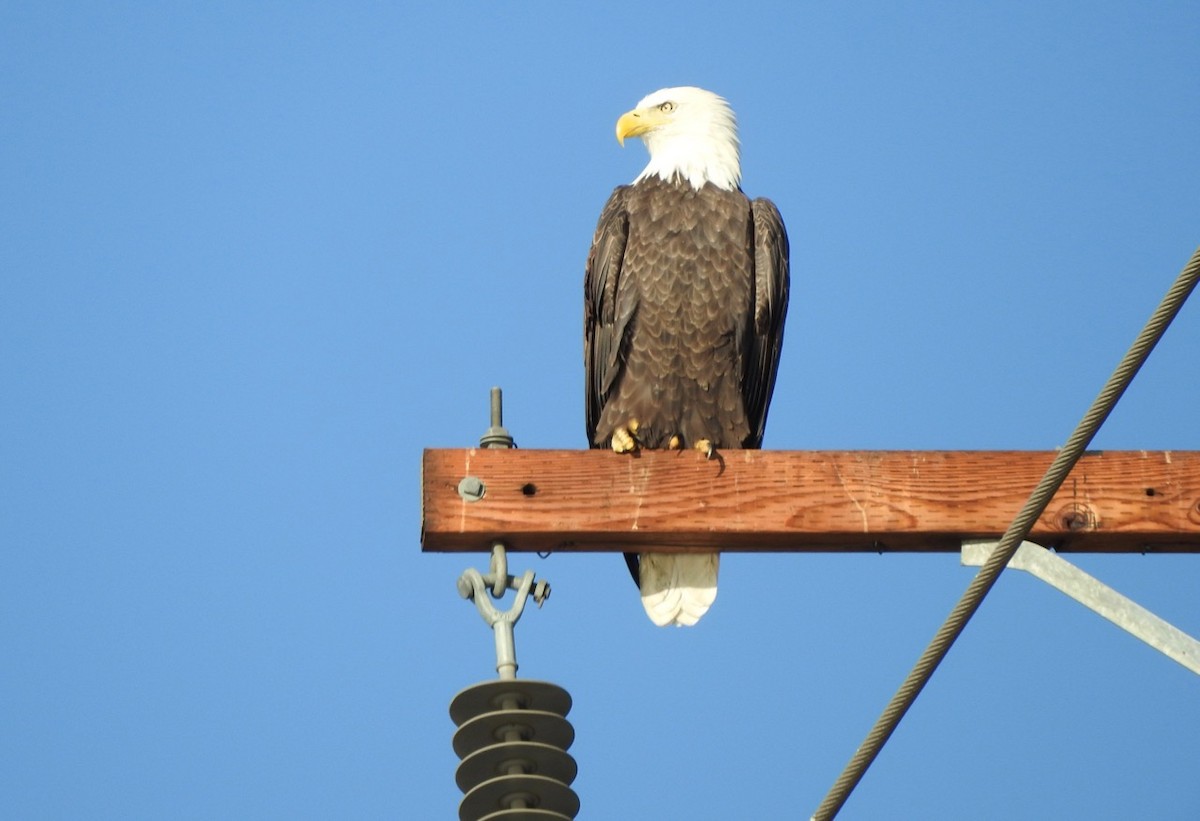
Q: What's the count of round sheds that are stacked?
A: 5